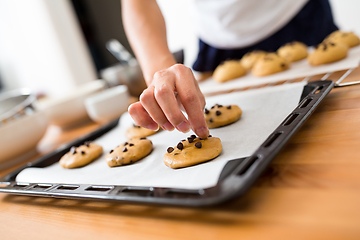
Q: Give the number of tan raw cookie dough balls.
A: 11